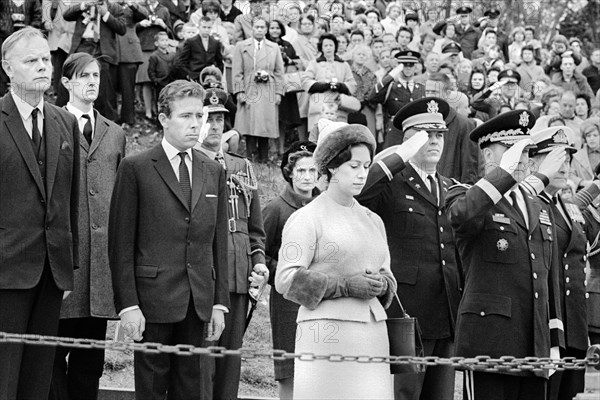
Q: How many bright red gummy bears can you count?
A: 0